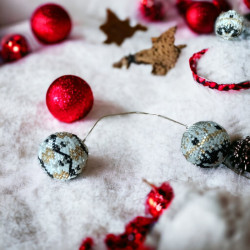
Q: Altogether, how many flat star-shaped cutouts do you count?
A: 2